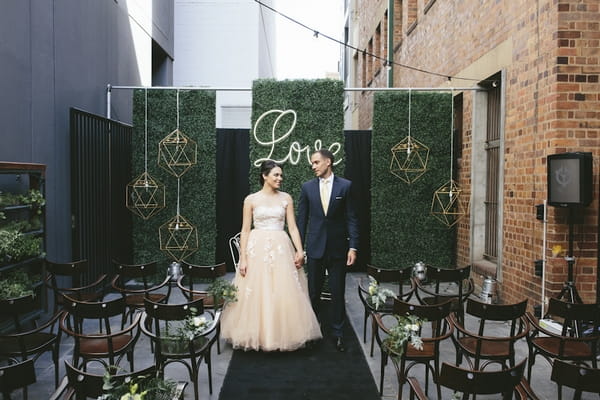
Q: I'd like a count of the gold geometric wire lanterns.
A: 5